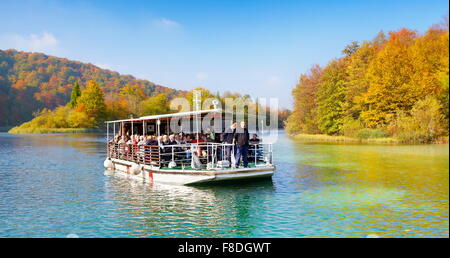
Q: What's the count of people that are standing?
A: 2